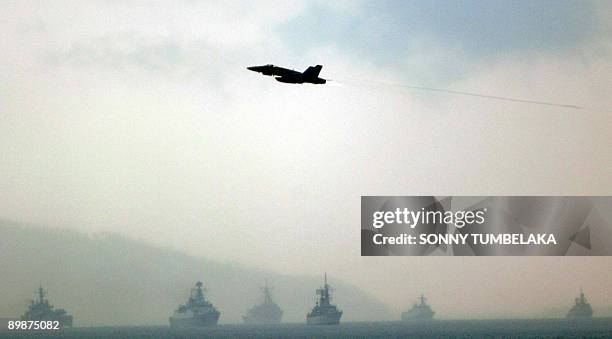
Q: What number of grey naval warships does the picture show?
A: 6